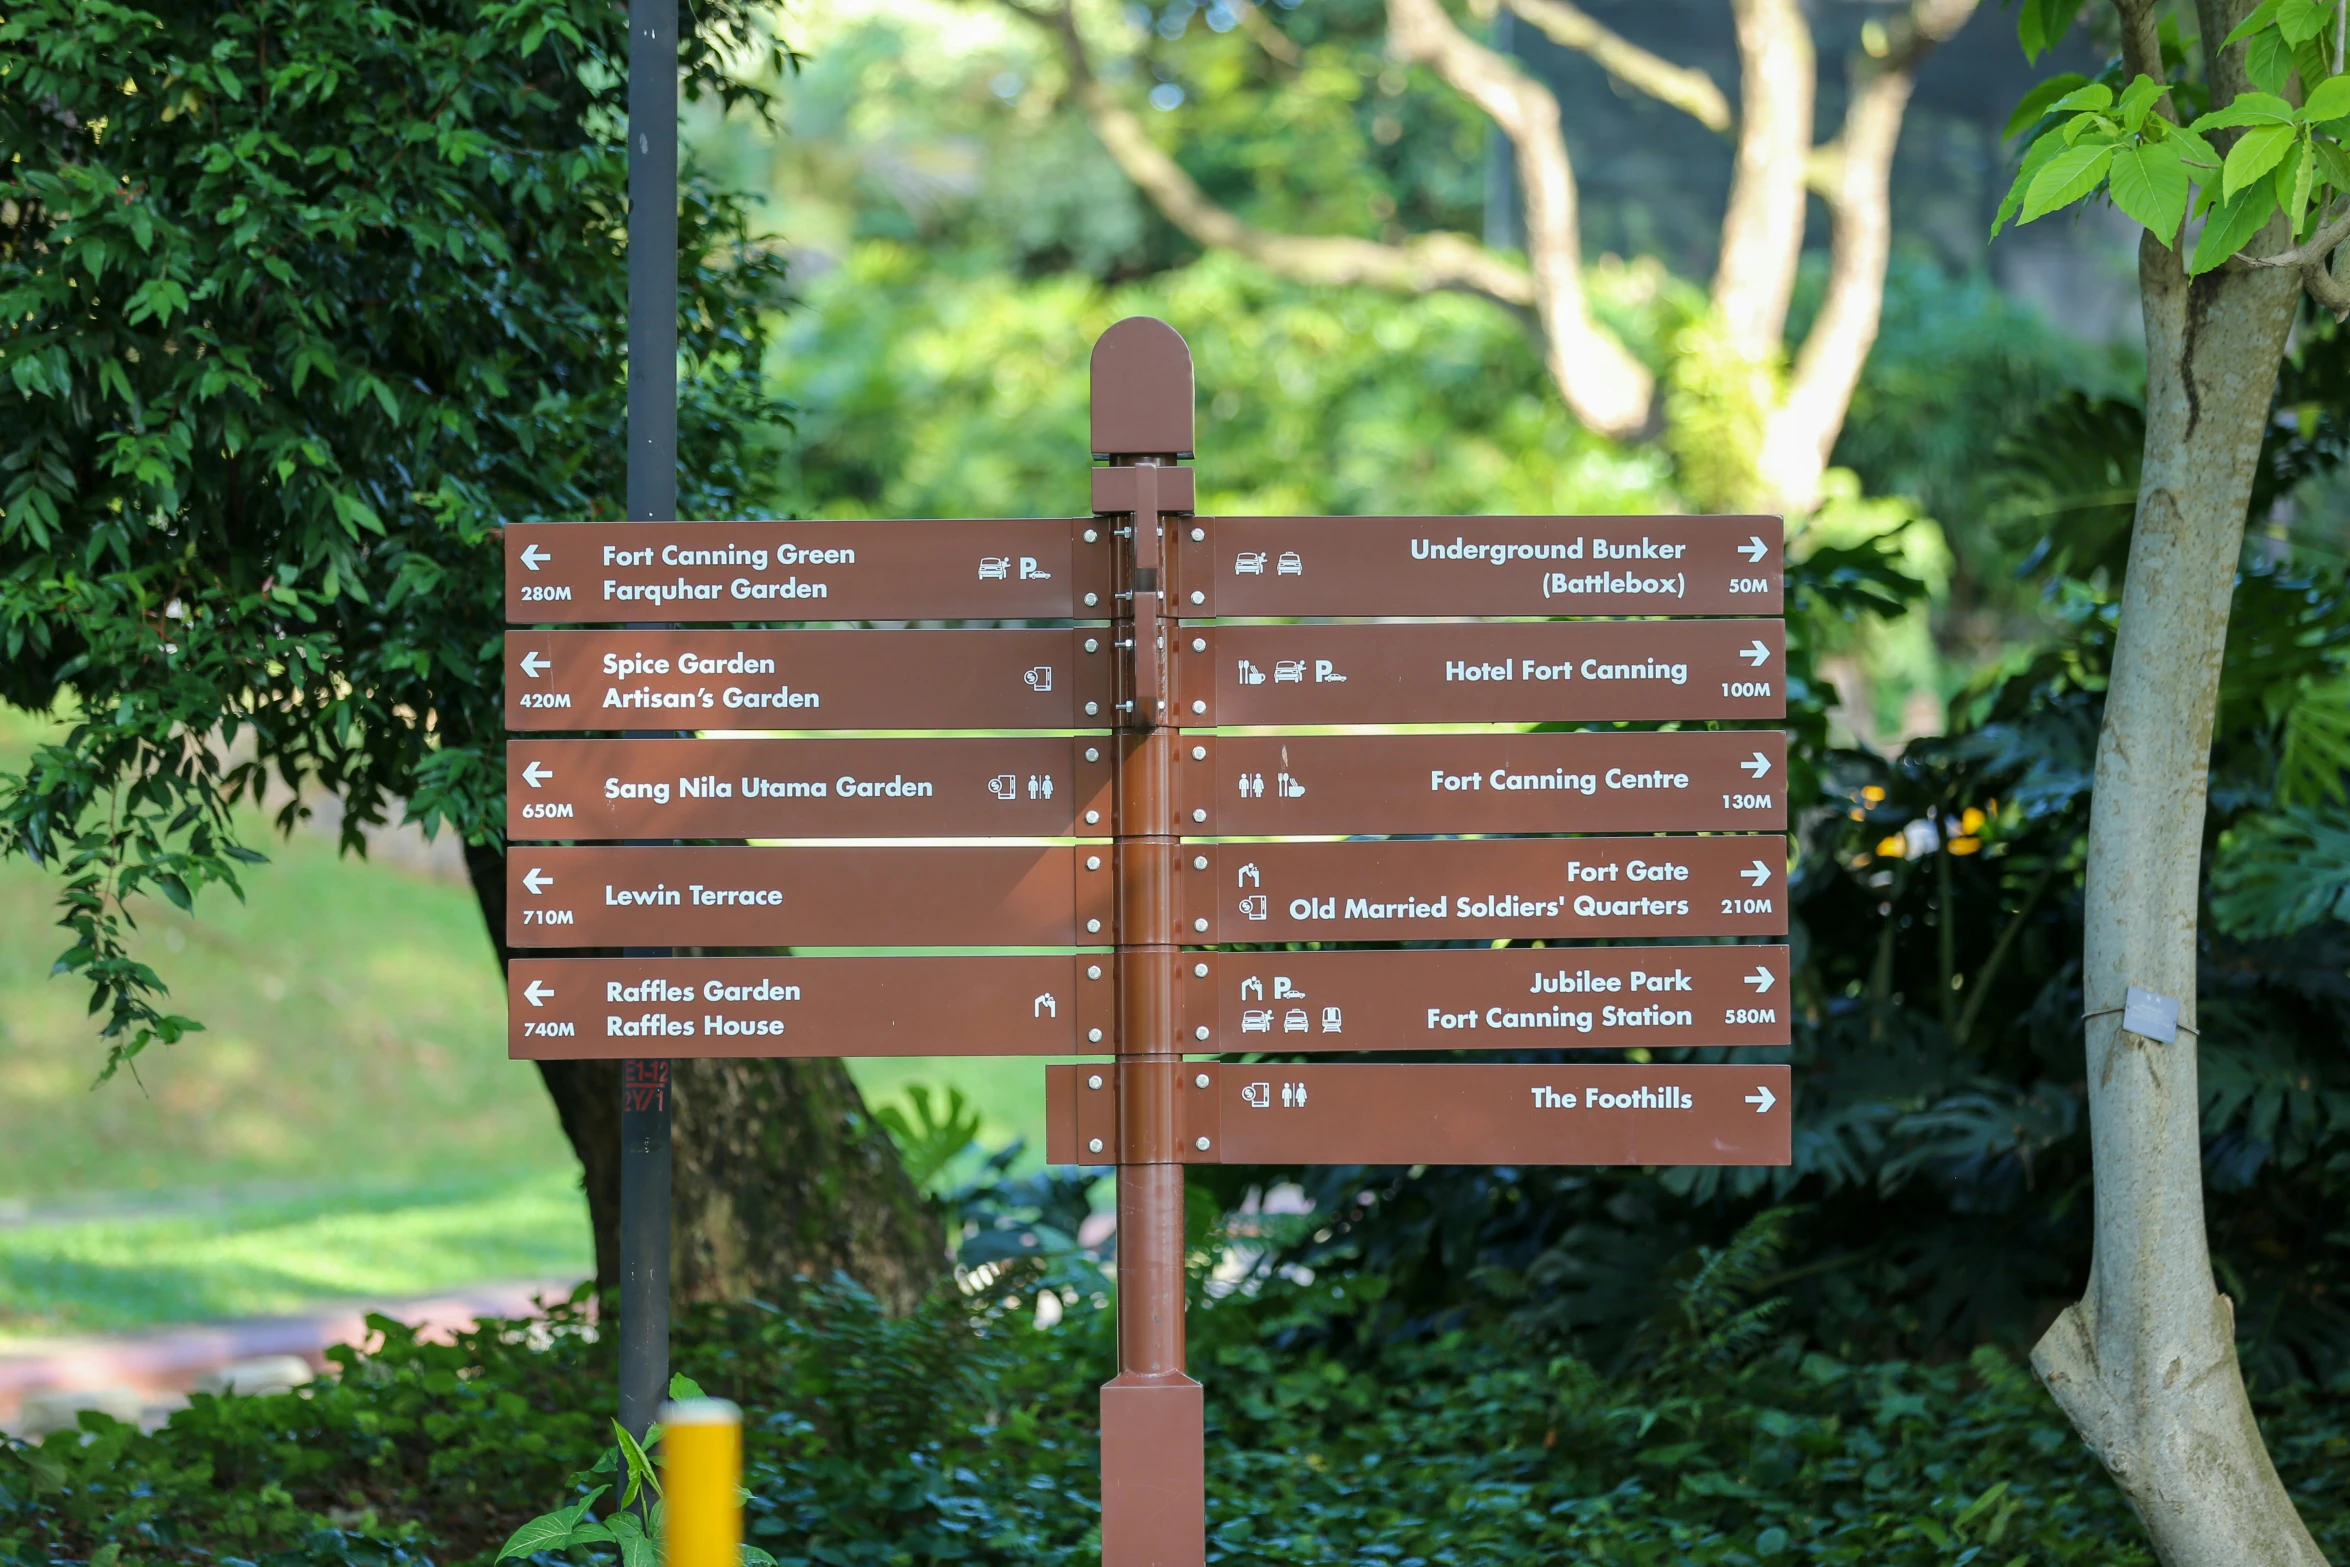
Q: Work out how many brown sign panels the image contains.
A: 11